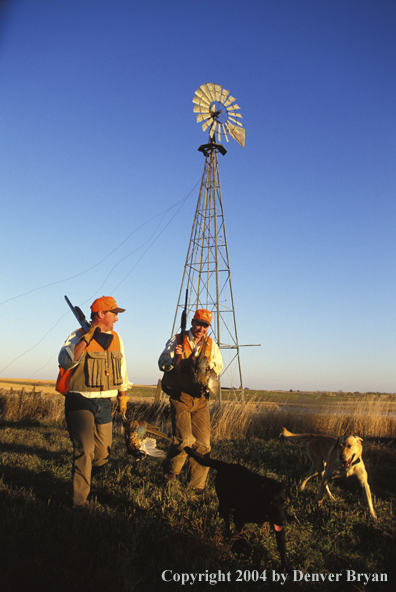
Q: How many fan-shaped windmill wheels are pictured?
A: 1